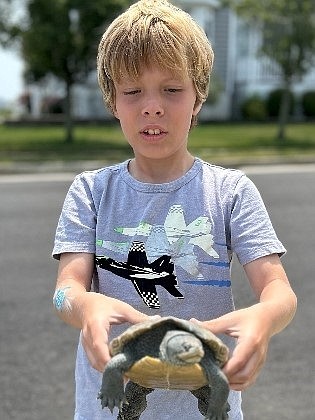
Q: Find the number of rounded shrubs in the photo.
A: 3